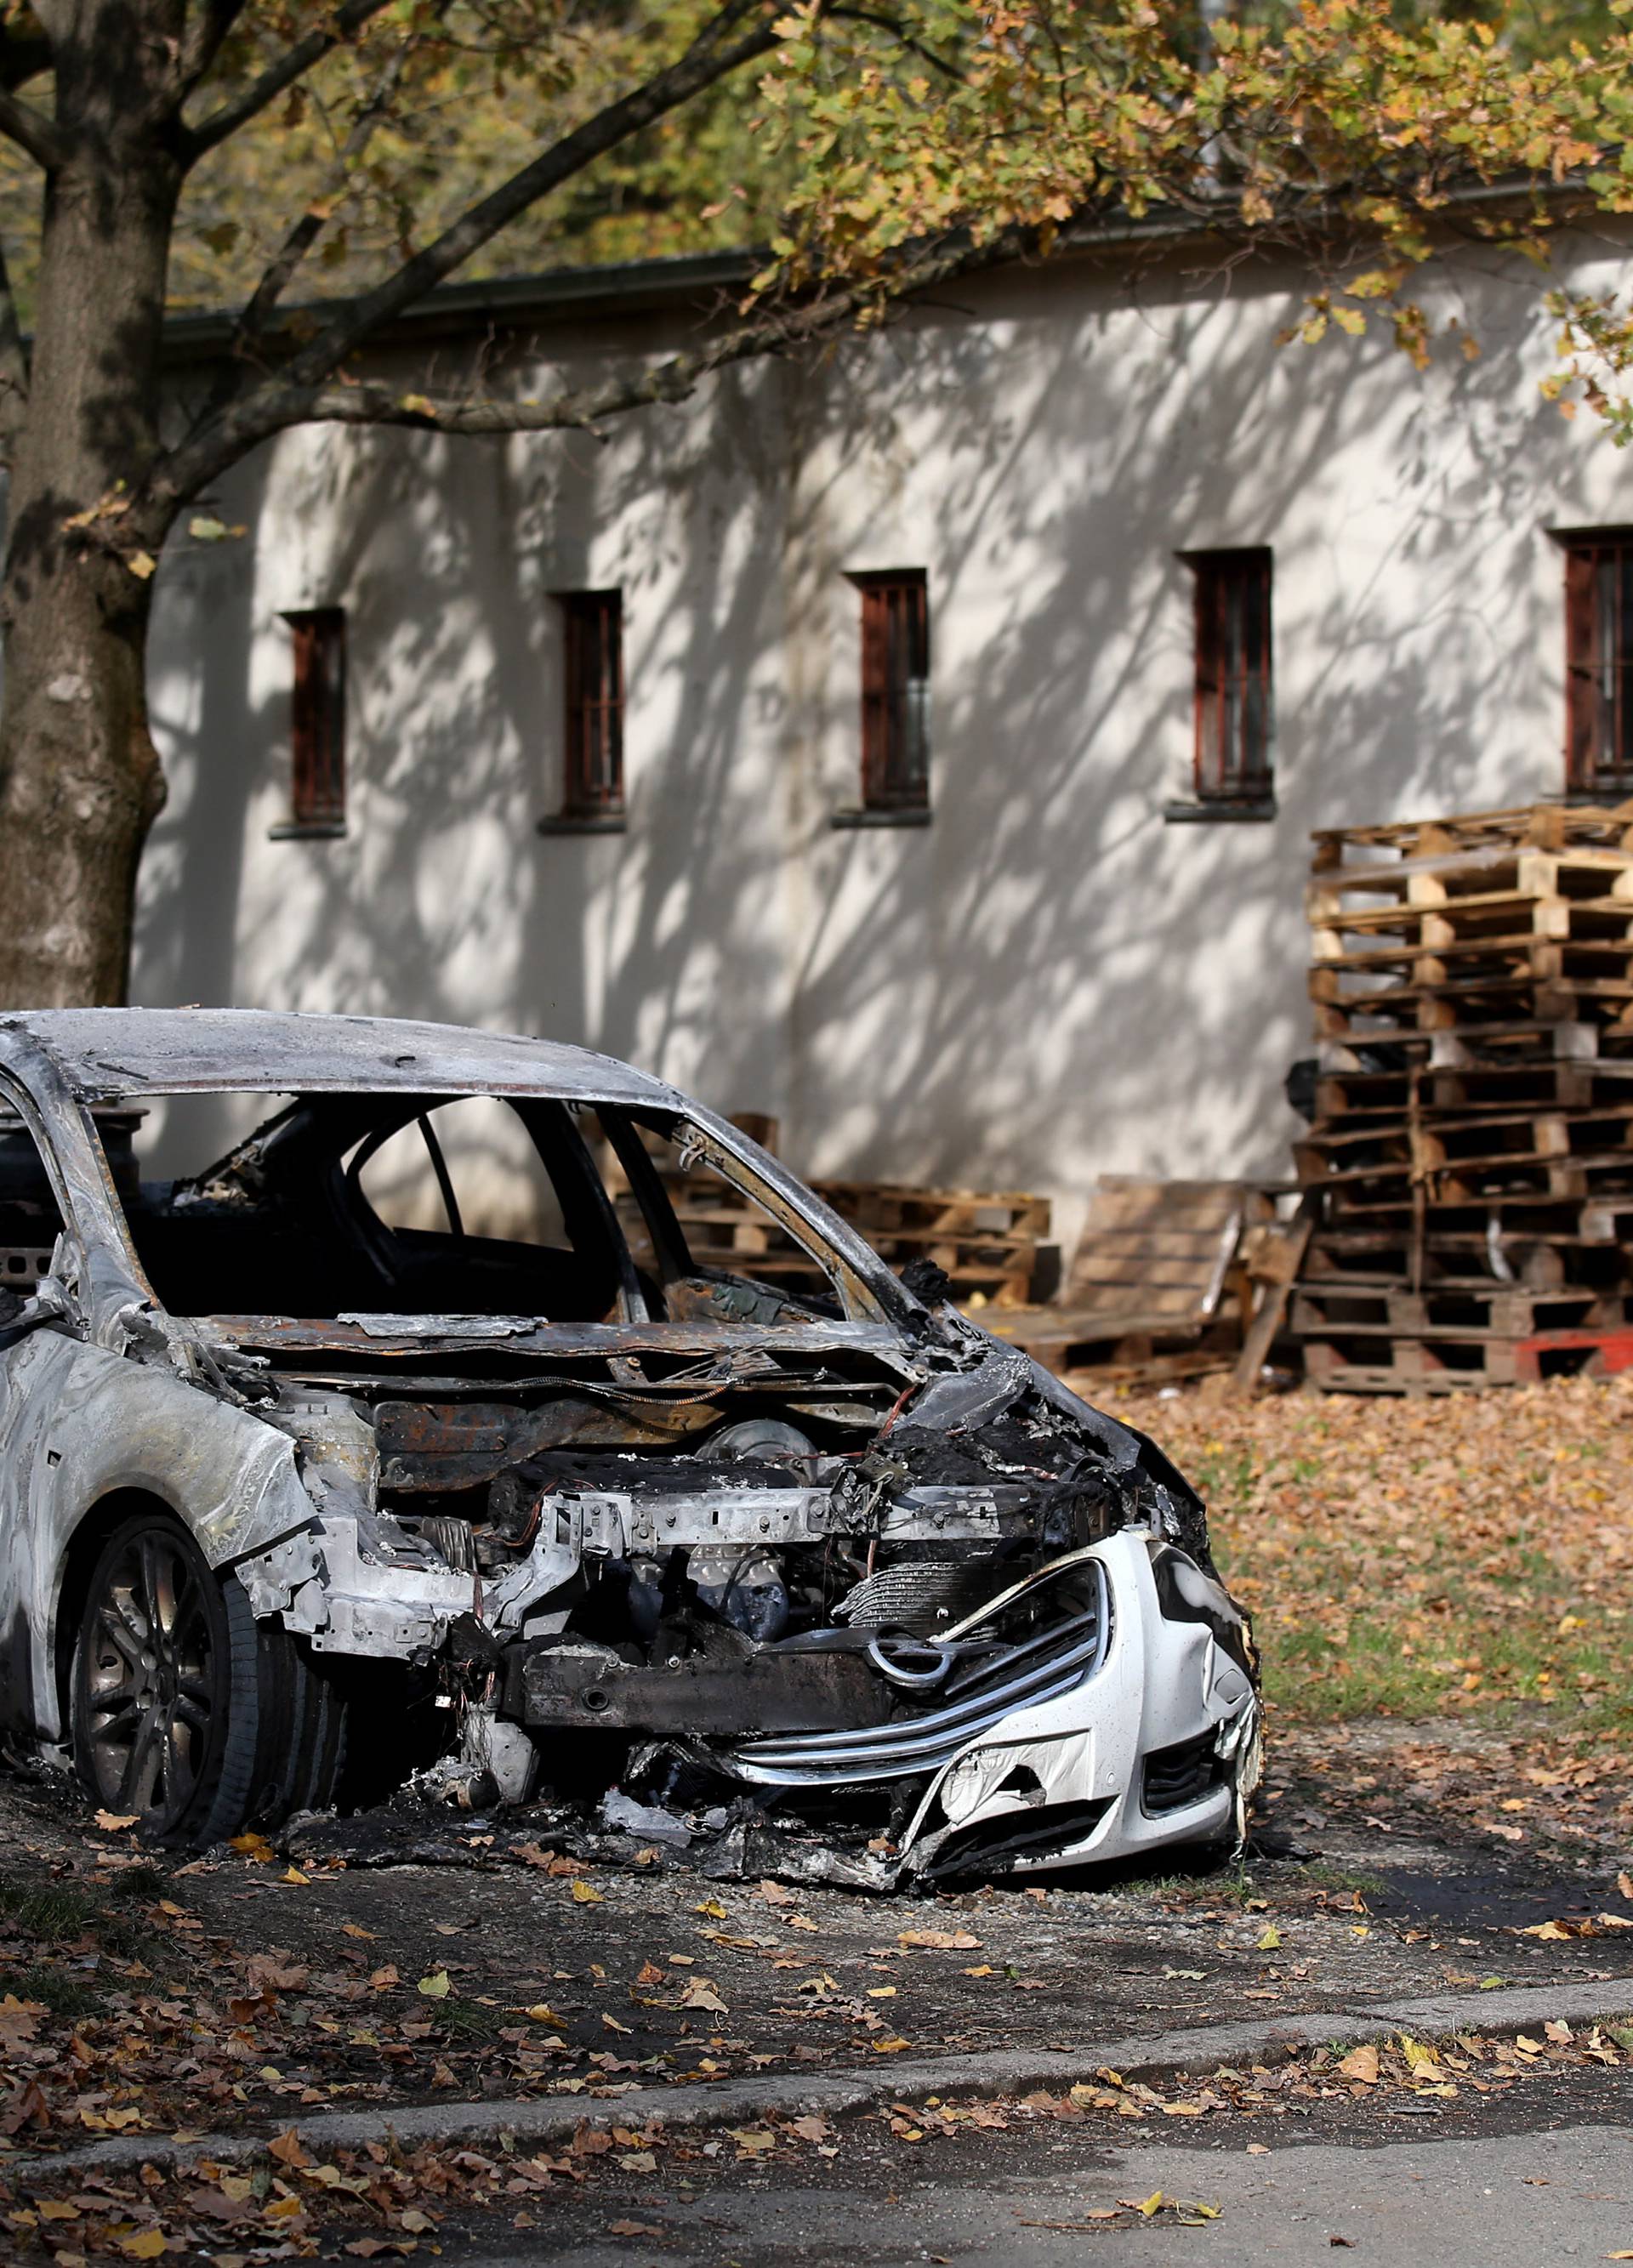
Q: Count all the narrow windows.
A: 5